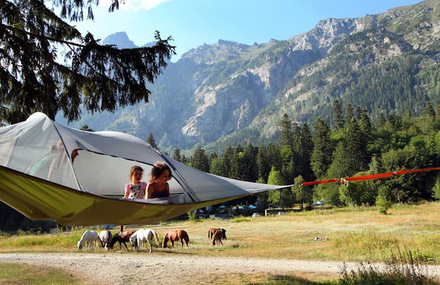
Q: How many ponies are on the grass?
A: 7